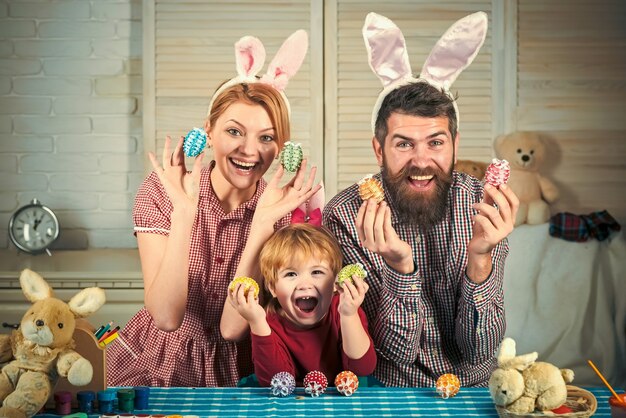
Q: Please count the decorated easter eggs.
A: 10